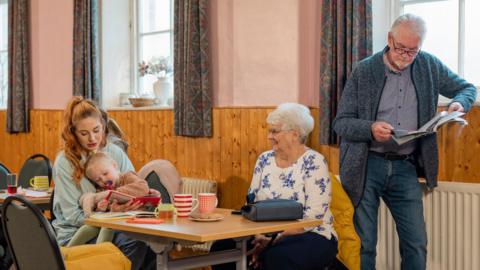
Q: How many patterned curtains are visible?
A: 4